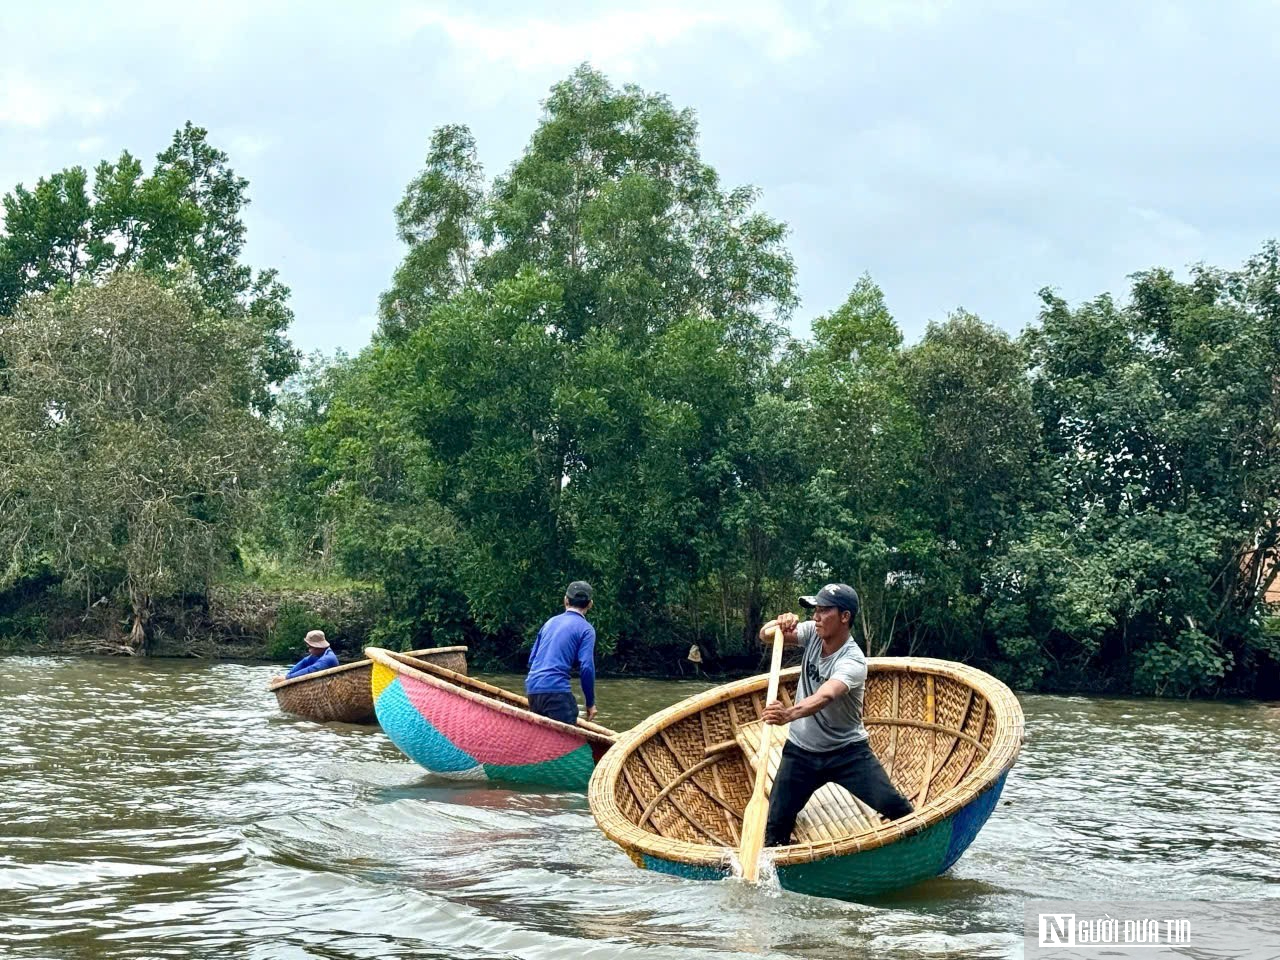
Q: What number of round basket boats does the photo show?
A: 3